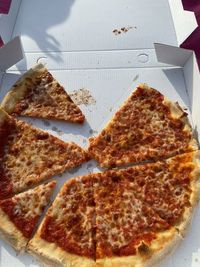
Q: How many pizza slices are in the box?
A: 7